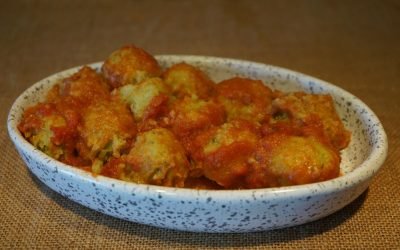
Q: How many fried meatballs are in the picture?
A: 12